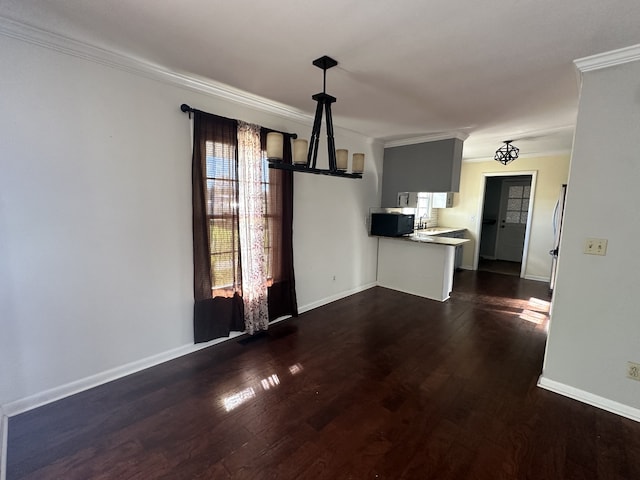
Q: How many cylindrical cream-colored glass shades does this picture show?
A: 4